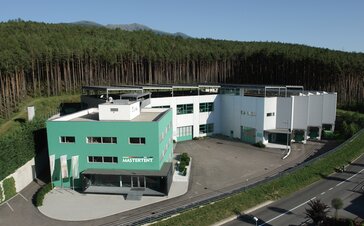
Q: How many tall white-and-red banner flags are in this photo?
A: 3